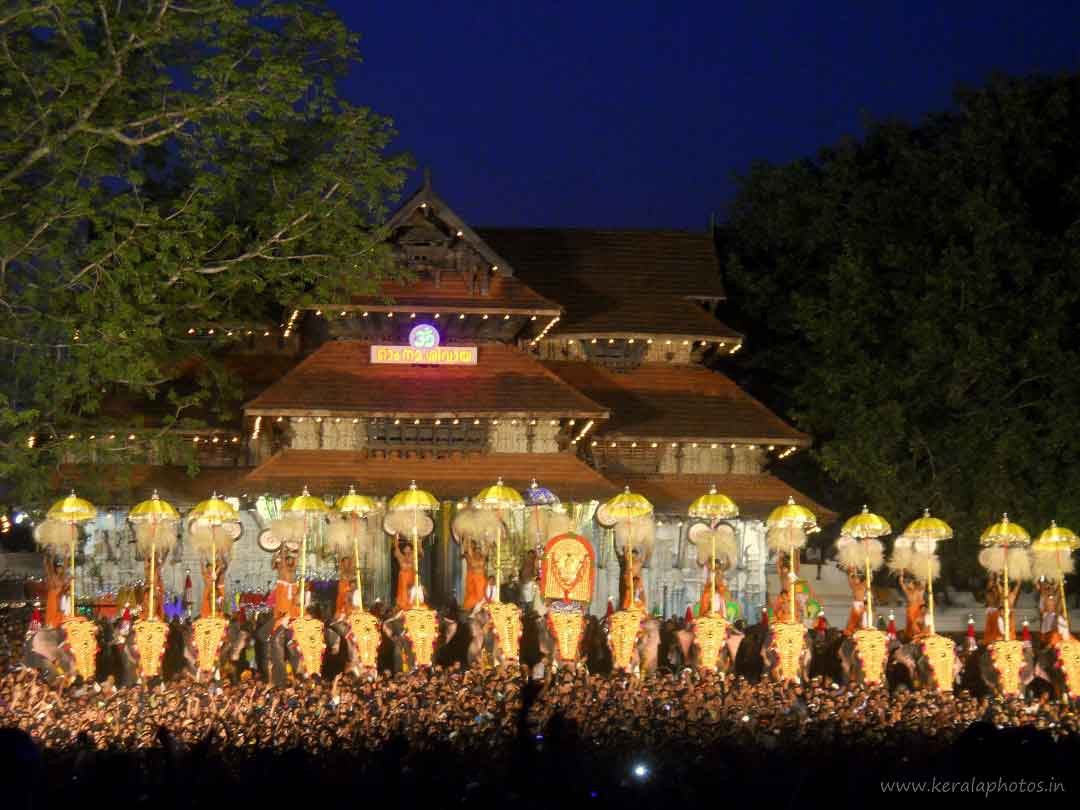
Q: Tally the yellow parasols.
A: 14